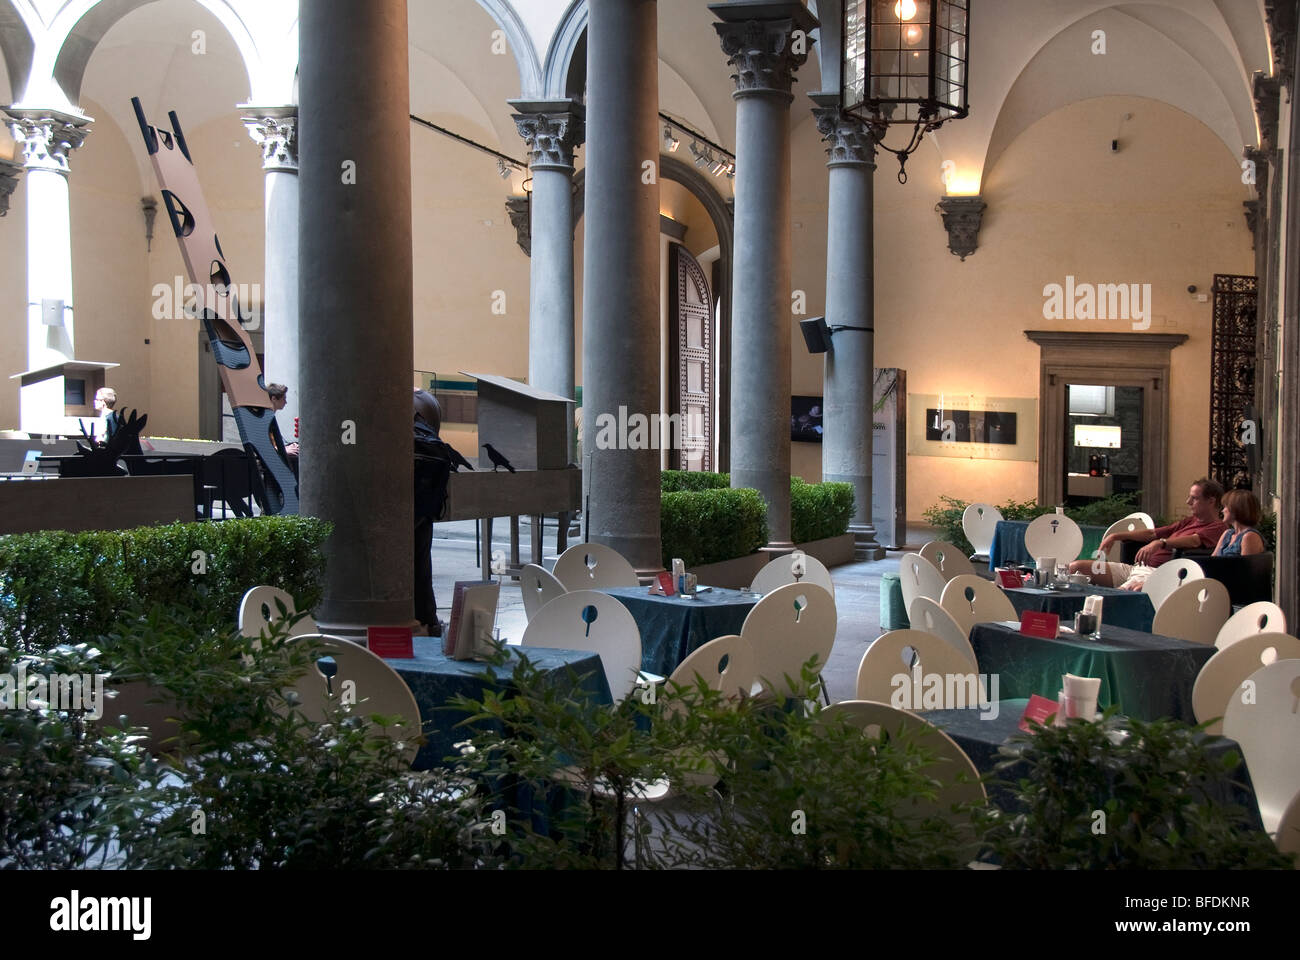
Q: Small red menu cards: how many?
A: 5